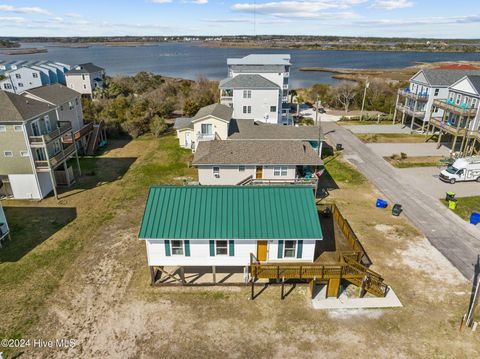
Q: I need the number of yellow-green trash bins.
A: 2